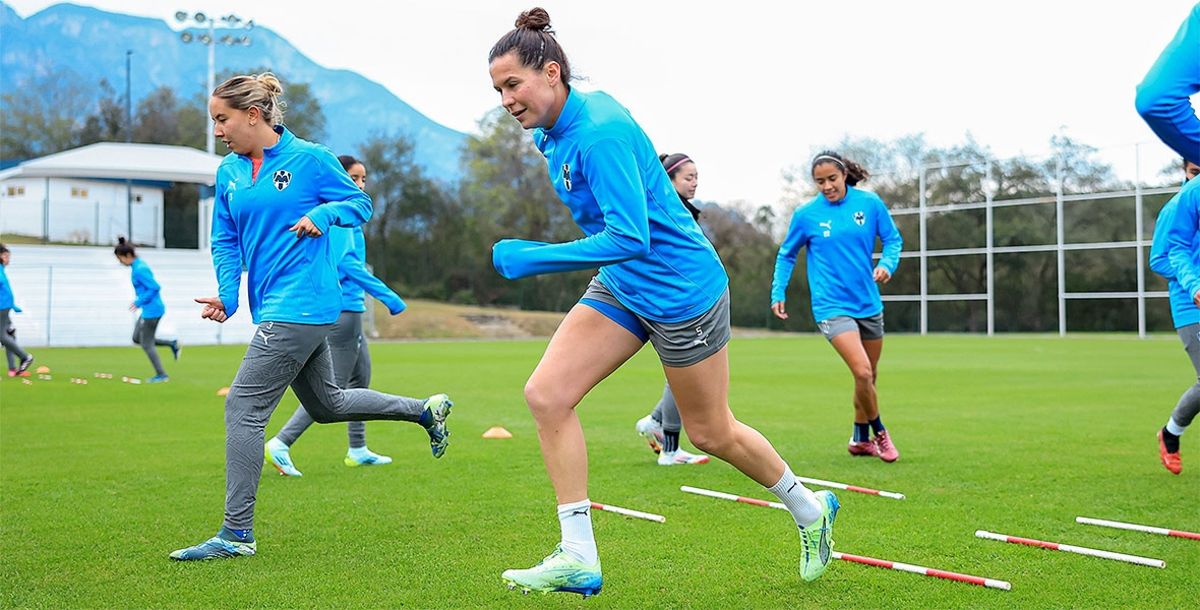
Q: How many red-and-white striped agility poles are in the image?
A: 6